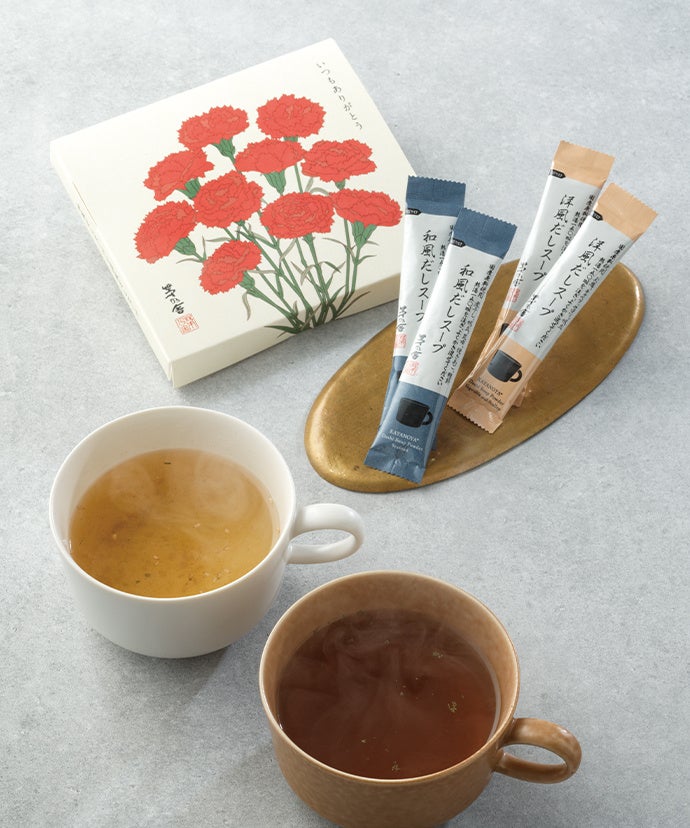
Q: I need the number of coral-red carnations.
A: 10